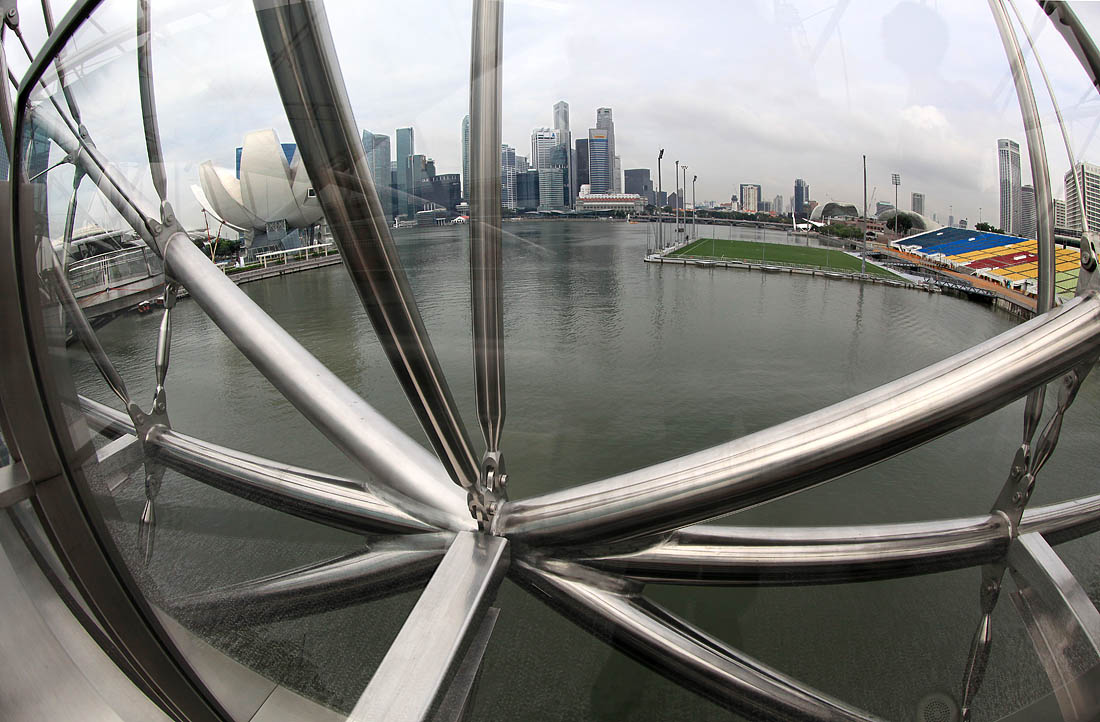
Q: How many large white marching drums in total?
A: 0